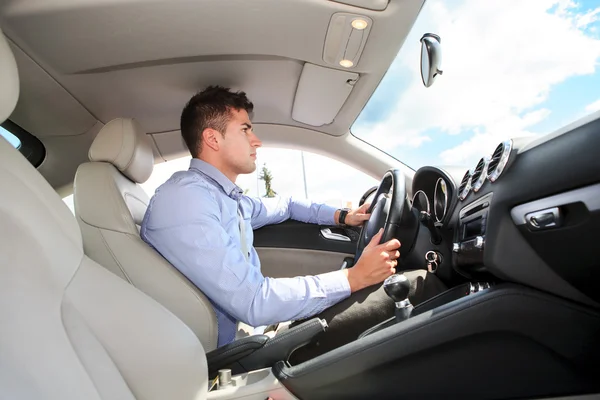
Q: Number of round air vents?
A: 3